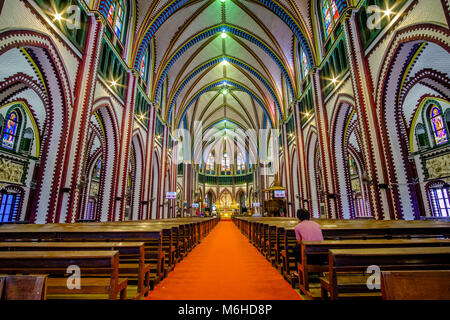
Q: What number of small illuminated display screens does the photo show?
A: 4